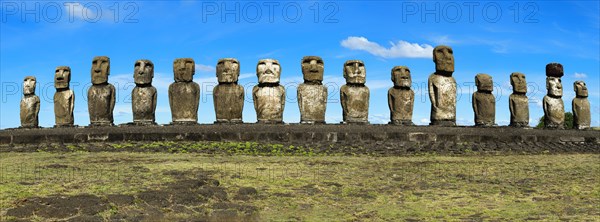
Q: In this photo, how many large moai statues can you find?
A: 15